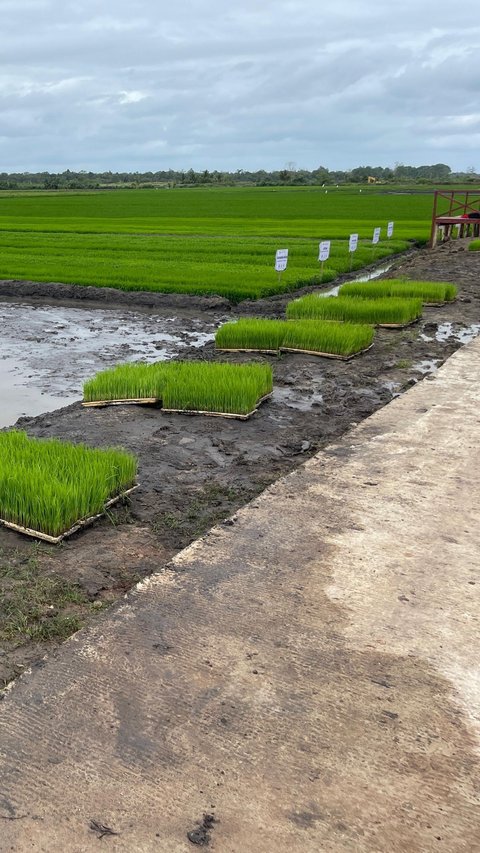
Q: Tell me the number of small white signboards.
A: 5